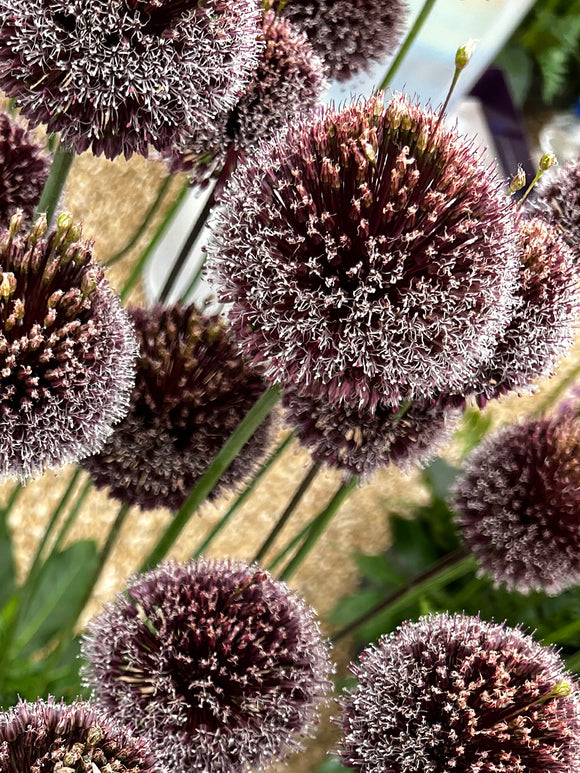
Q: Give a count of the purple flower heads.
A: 14